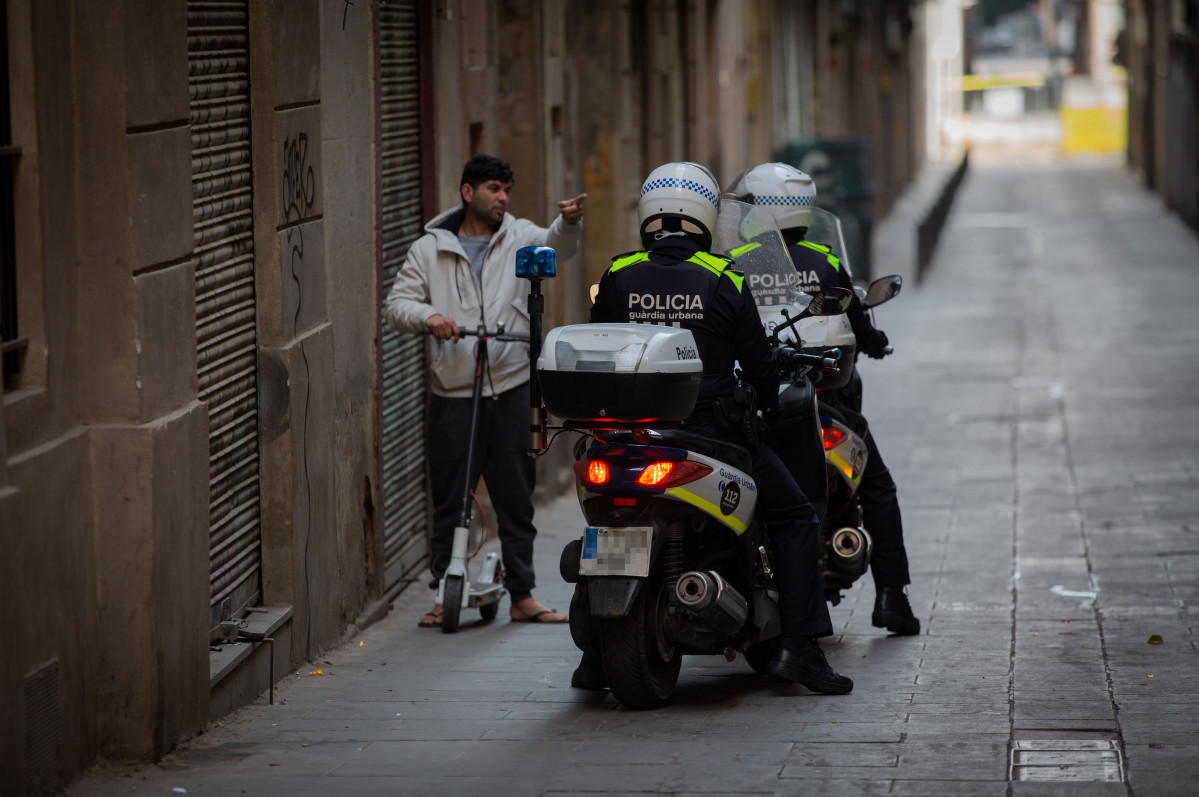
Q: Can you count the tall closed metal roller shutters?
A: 2